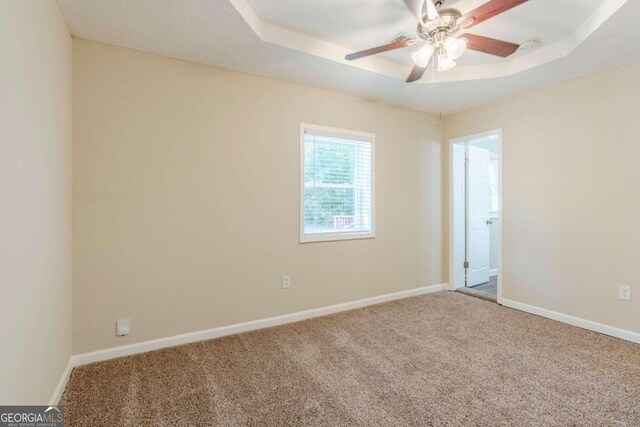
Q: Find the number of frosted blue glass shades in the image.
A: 0